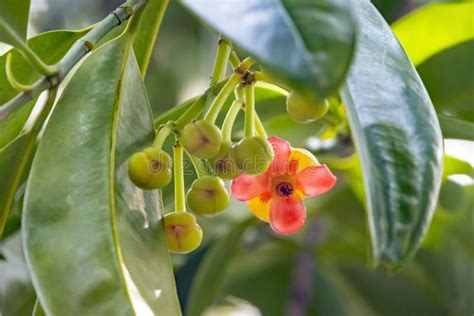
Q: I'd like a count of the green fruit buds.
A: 7